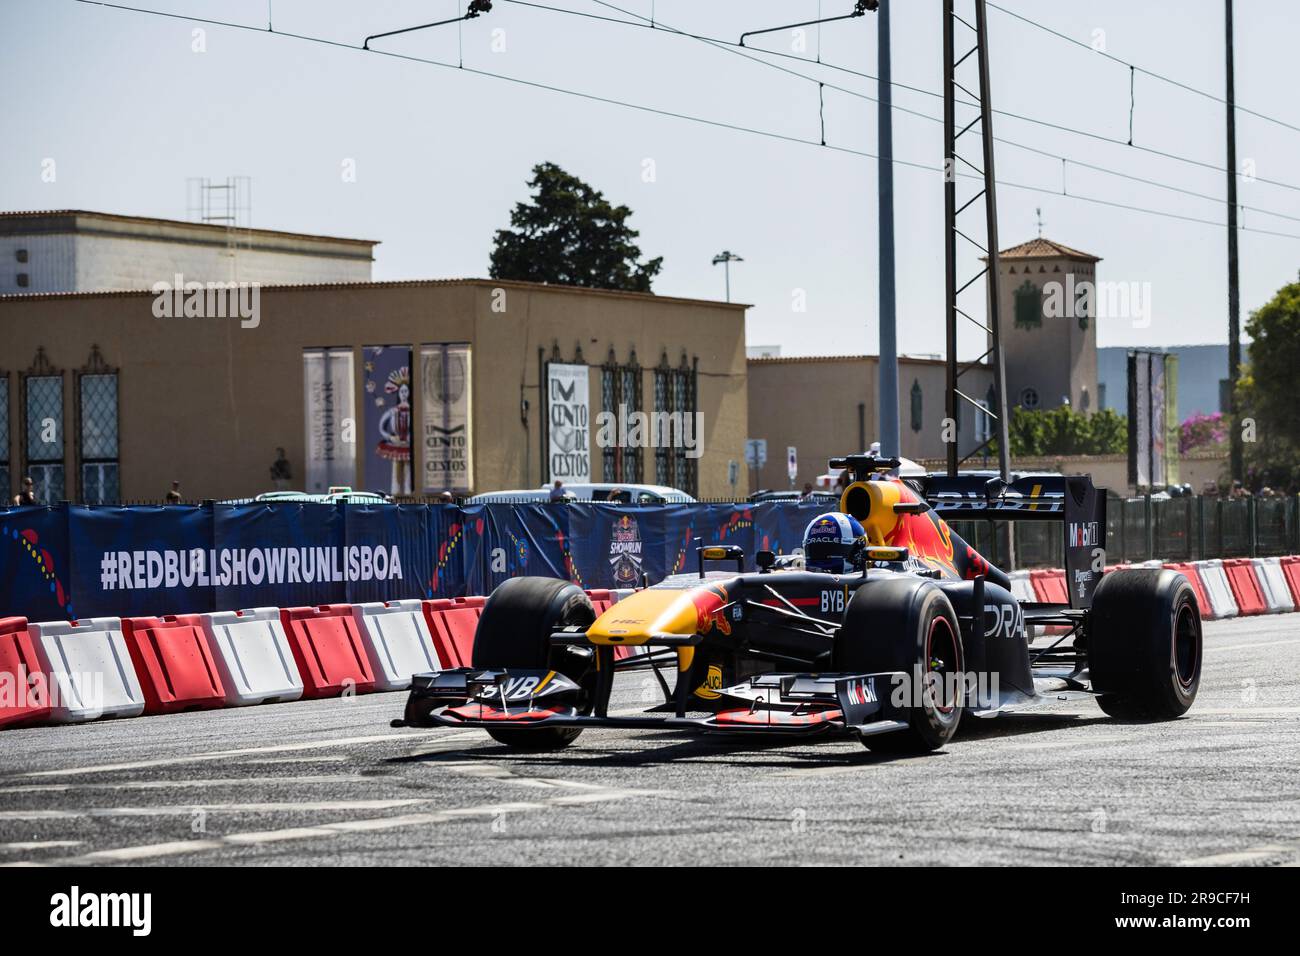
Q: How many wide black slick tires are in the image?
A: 3